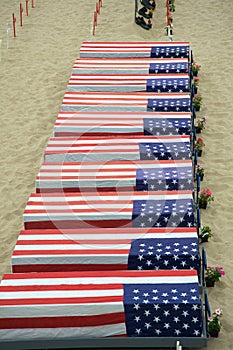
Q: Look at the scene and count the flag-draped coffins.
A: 10